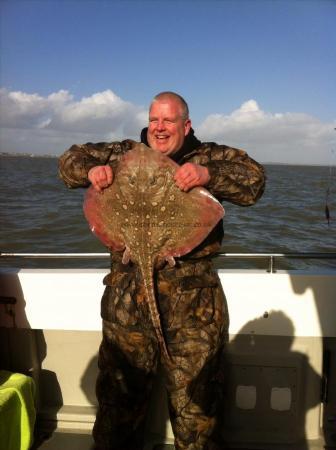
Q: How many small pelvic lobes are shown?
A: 2